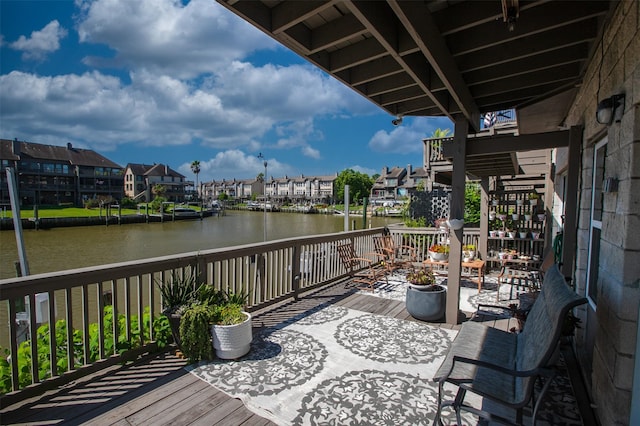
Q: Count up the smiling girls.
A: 0